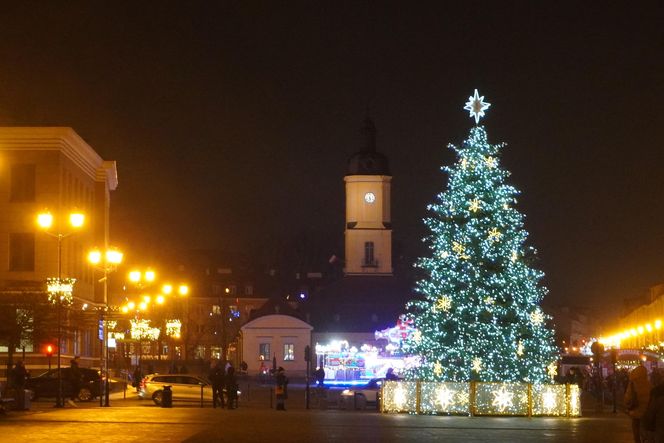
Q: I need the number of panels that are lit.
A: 5